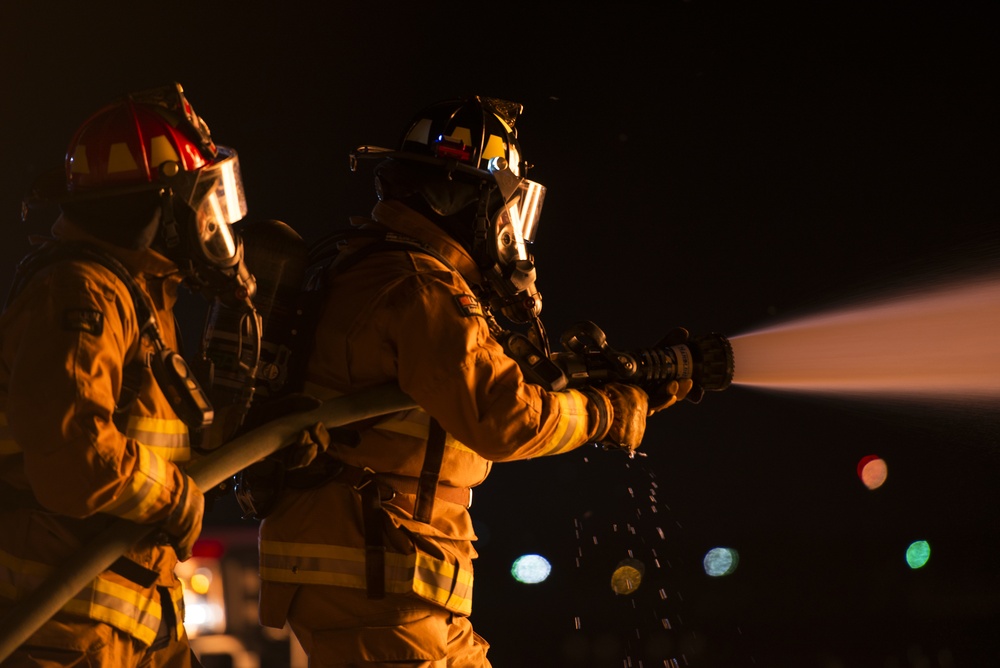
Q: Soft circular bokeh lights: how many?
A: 5